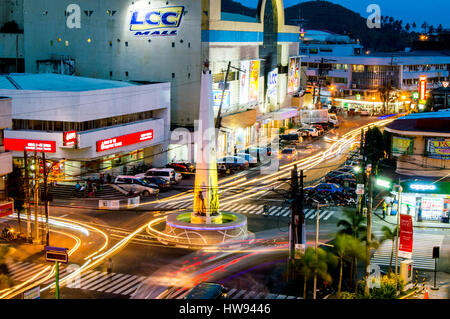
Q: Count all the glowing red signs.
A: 4